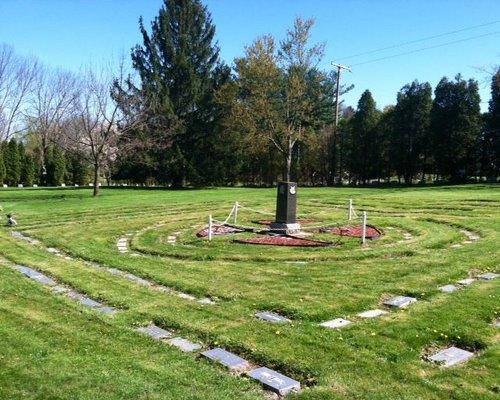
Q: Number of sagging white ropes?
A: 4